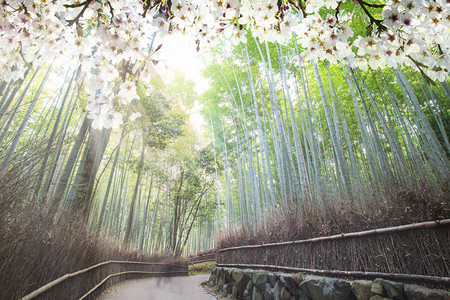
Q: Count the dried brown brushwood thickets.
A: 2